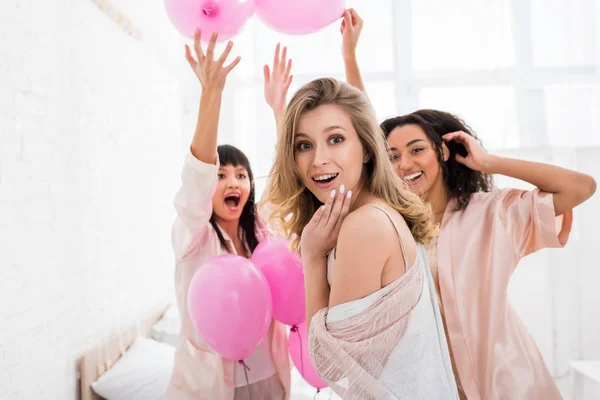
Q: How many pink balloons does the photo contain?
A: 5